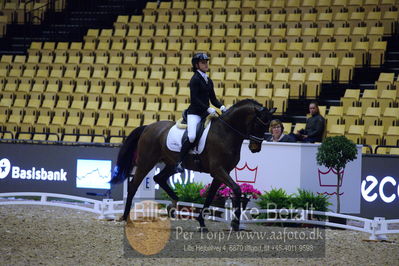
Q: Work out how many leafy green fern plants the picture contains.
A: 3